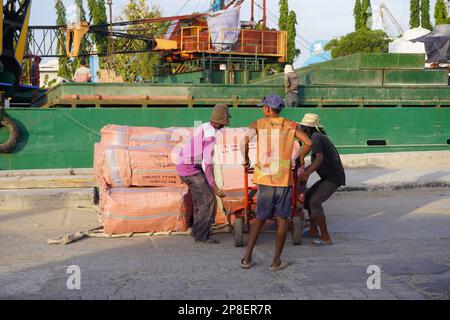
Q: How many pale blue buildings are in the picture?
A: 1